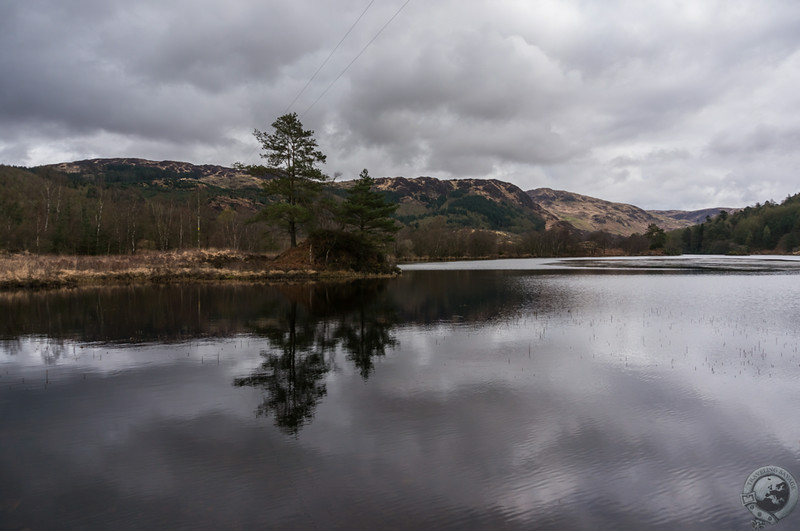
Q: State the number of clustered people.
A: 0